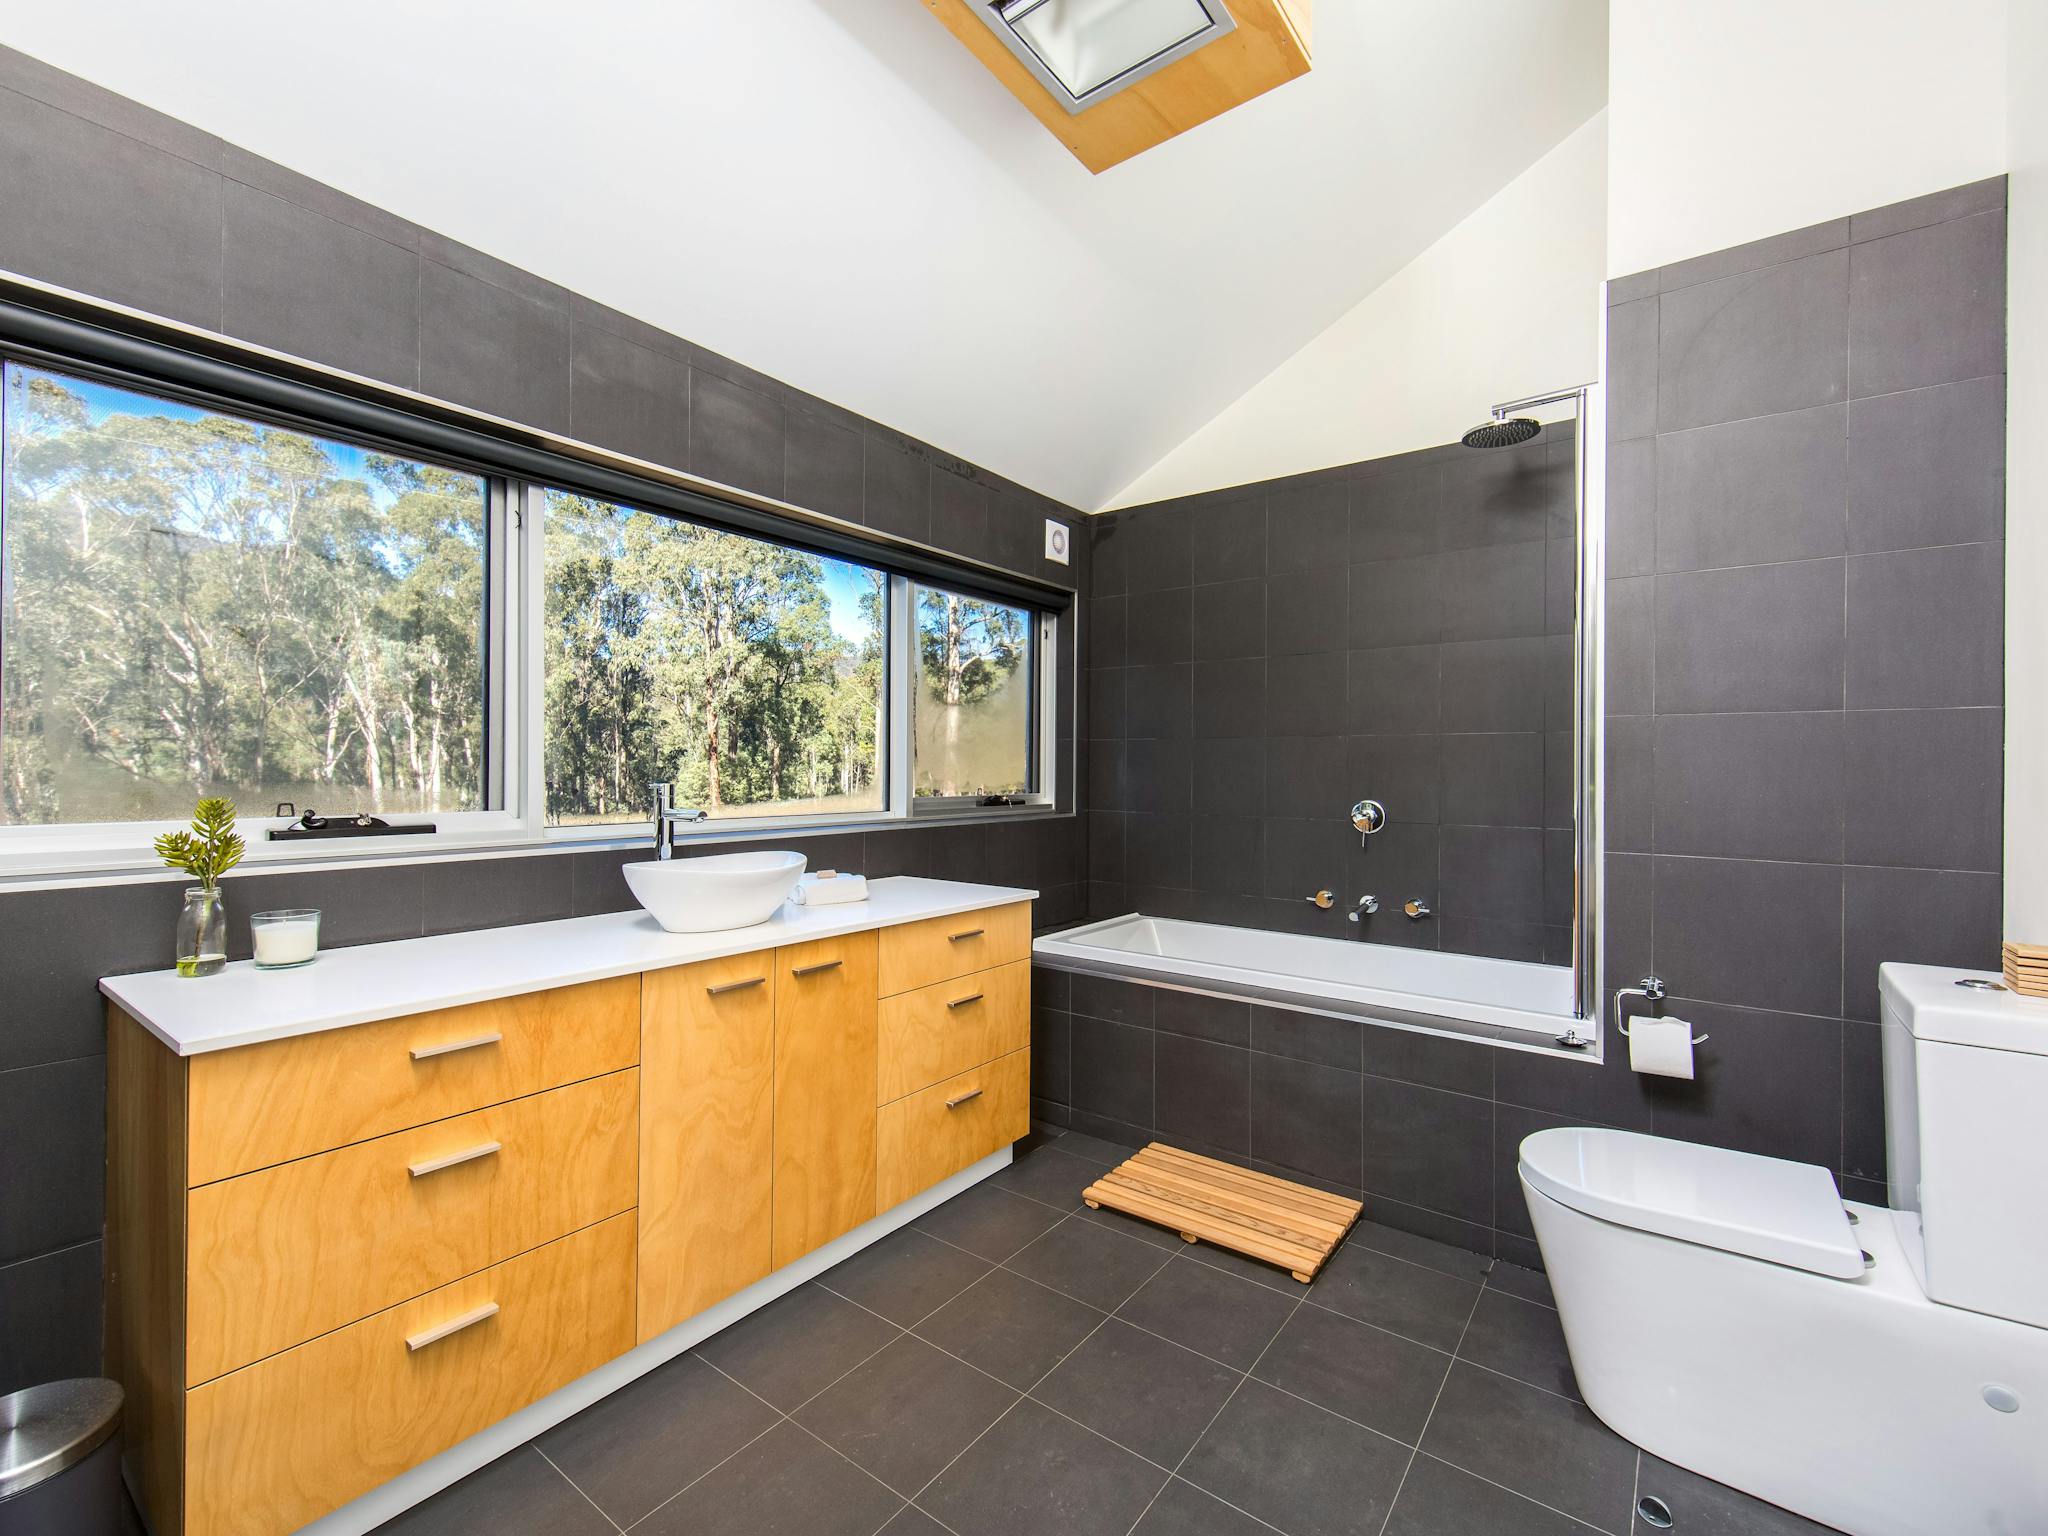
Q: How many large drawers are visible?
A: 3